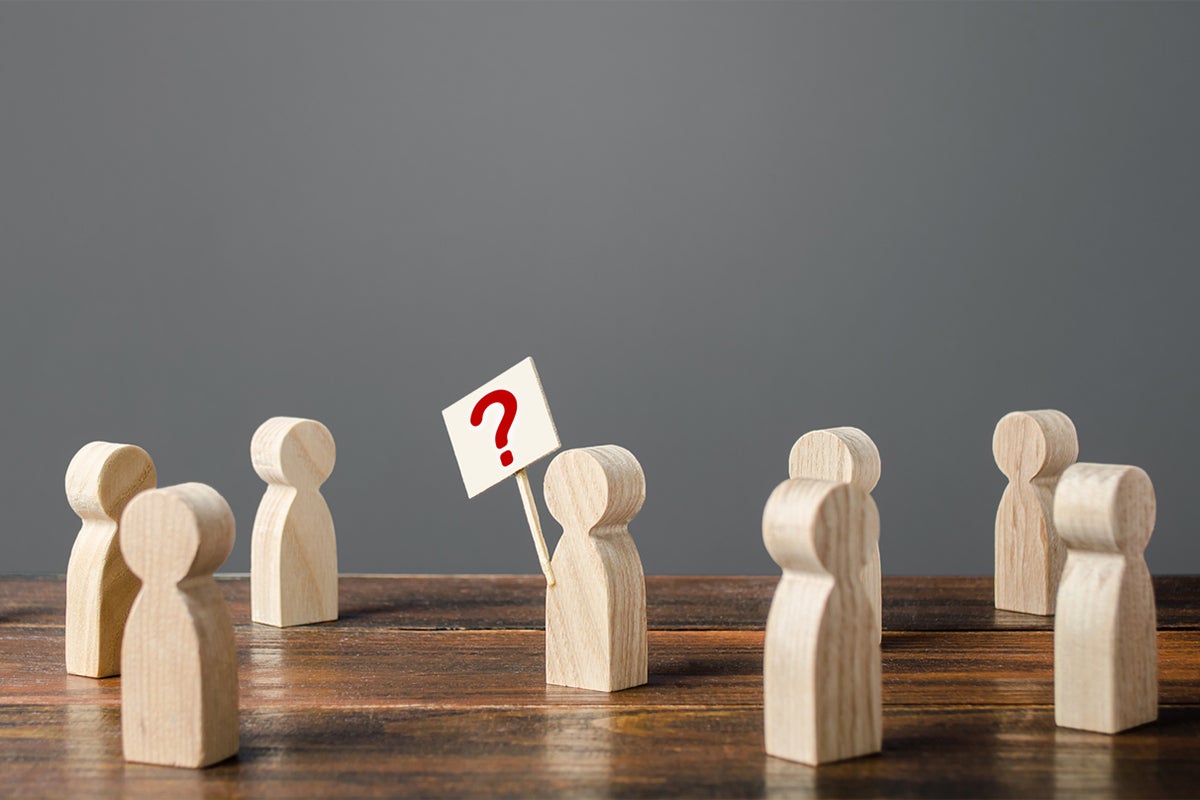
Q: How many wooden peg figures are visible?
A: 8